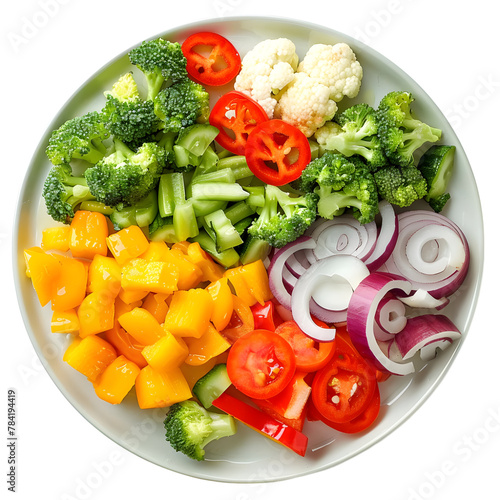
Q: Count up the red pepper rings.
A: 3